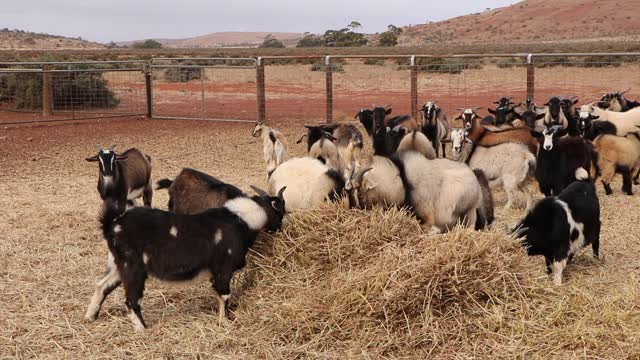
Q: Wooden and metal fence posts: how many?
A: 6